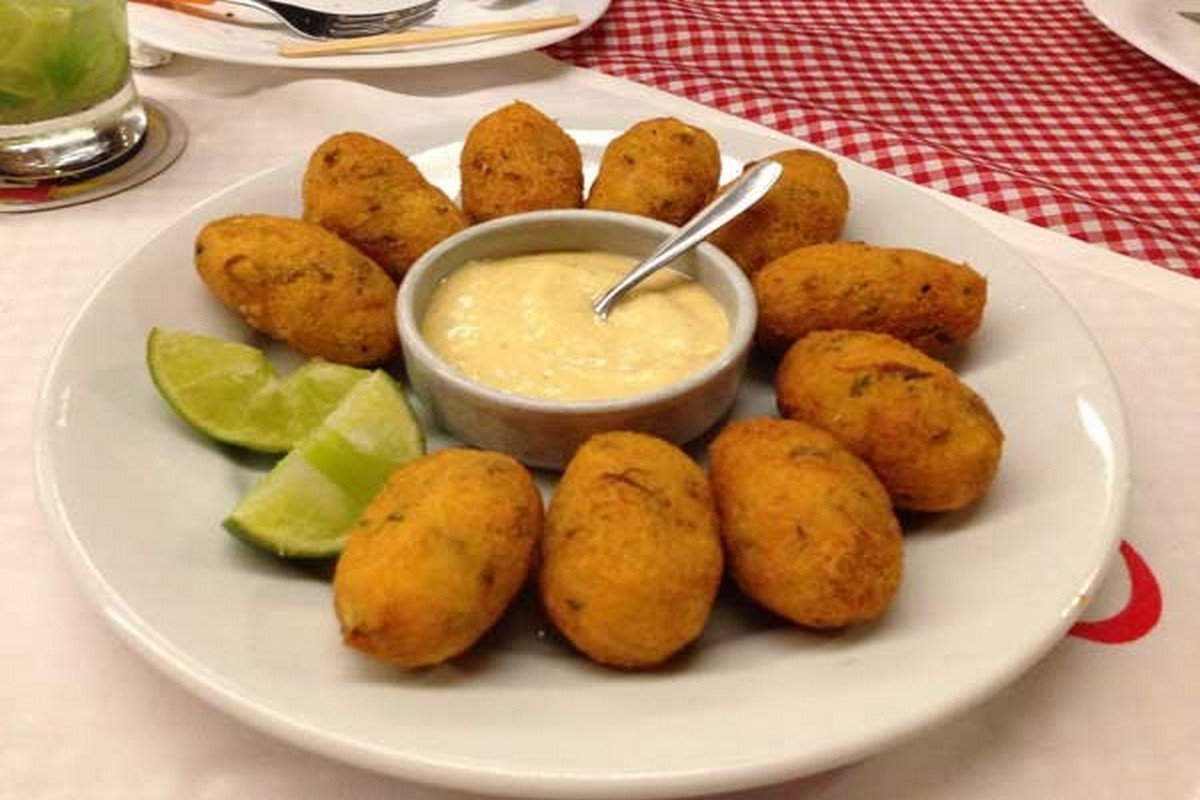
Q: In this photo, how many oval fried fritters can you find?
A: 10